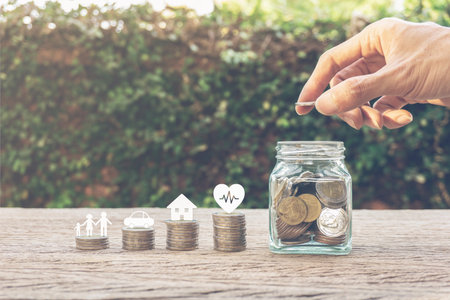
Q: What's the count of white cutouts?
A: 4